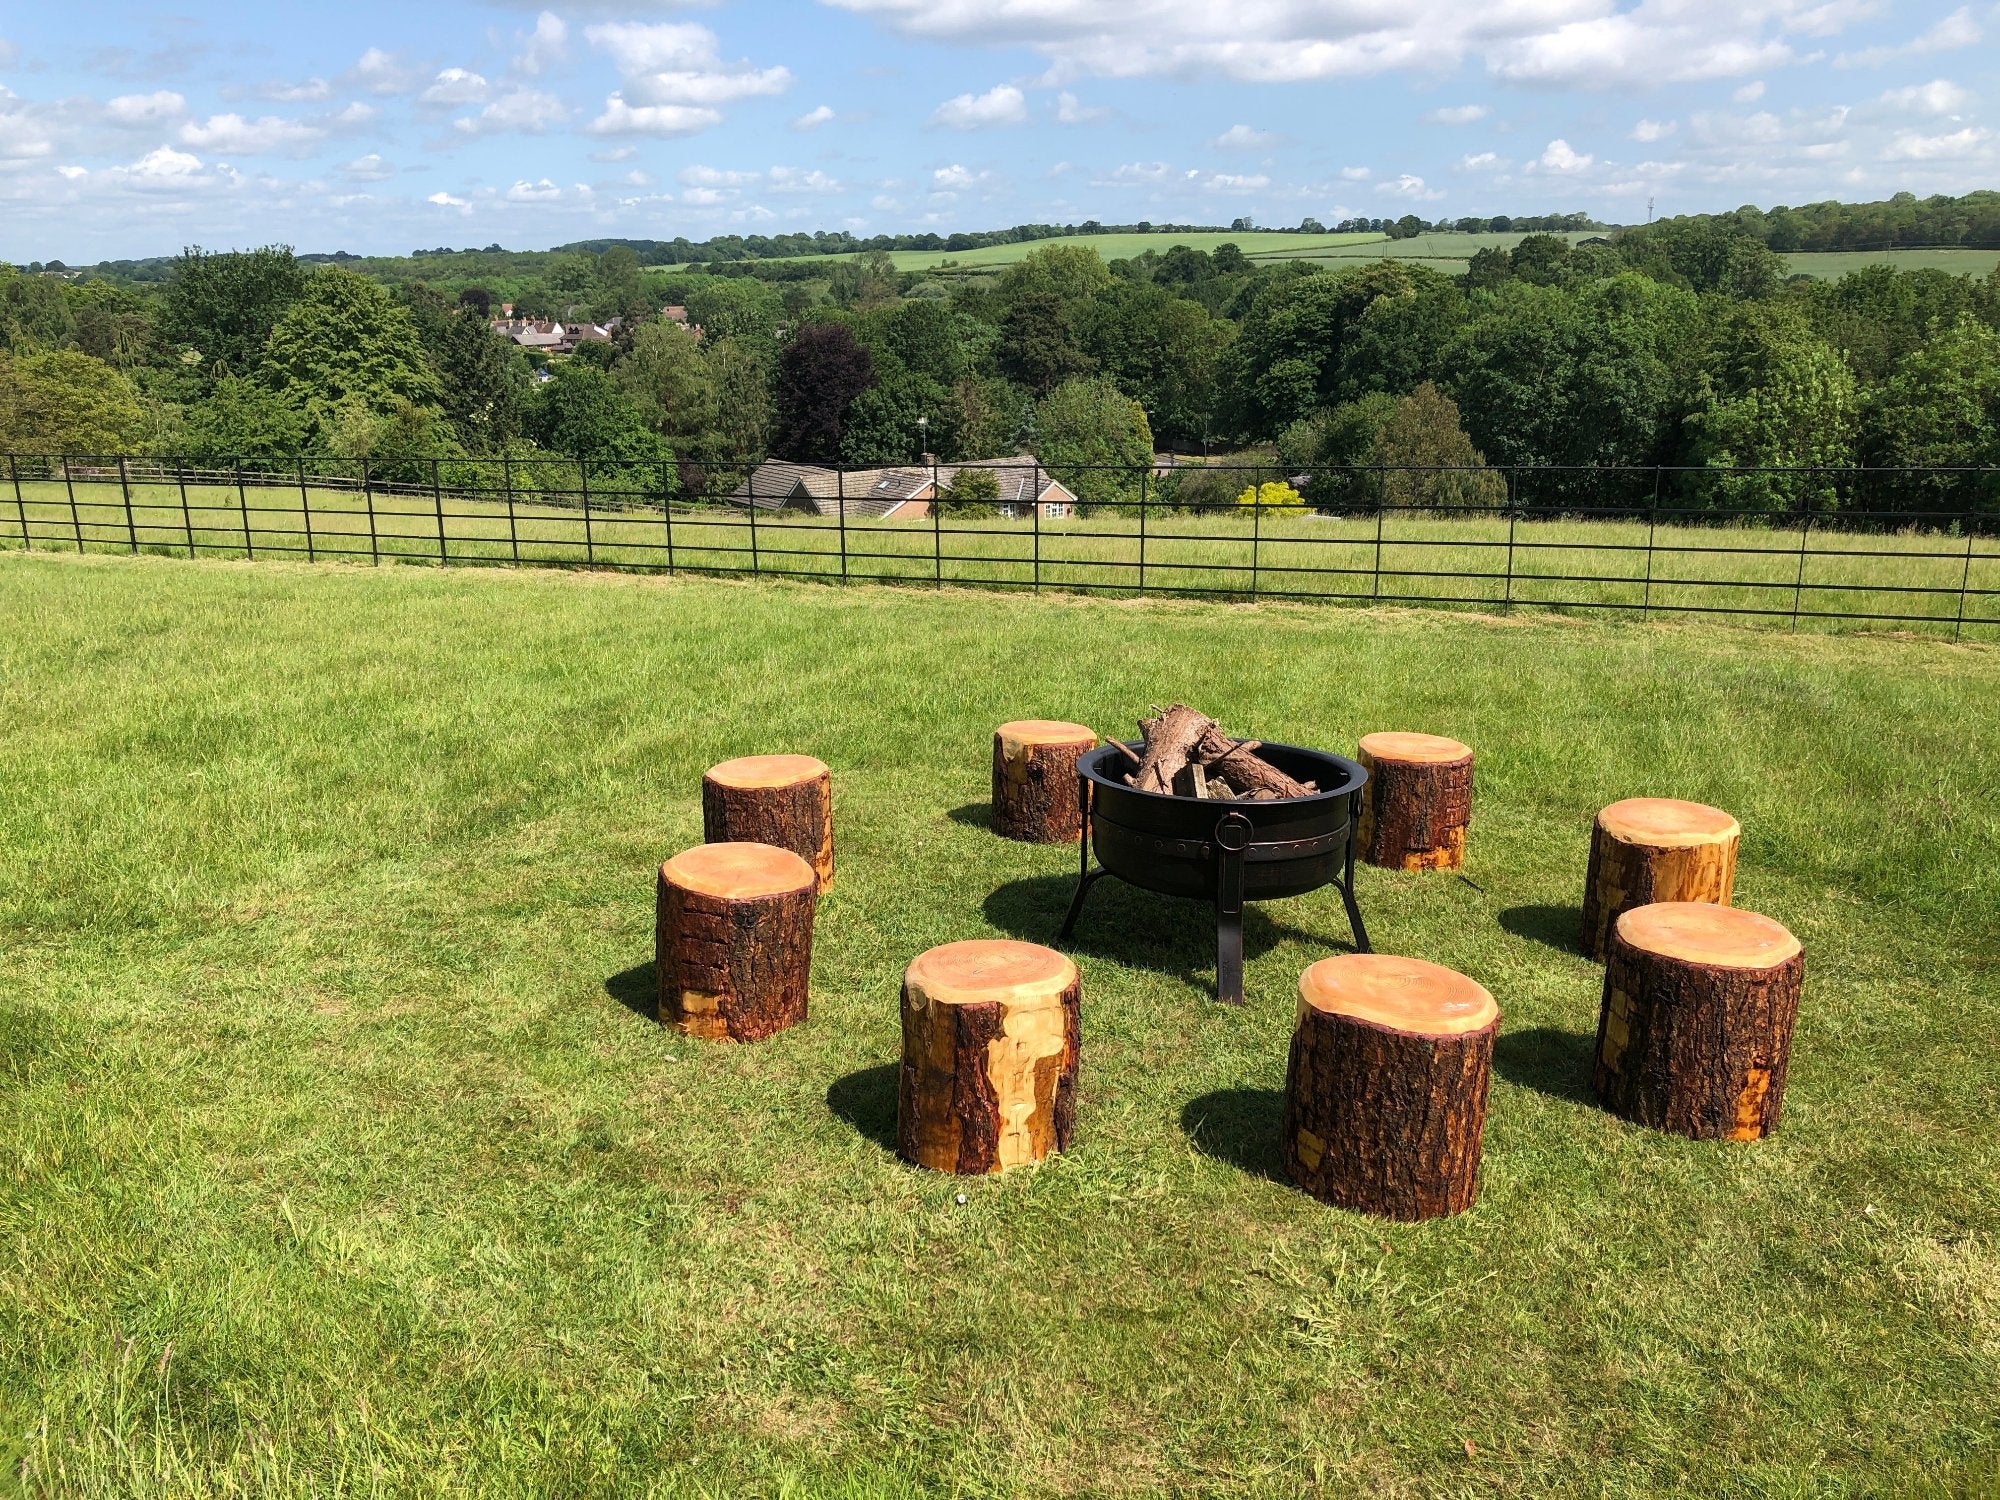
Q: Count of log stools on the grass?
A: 8